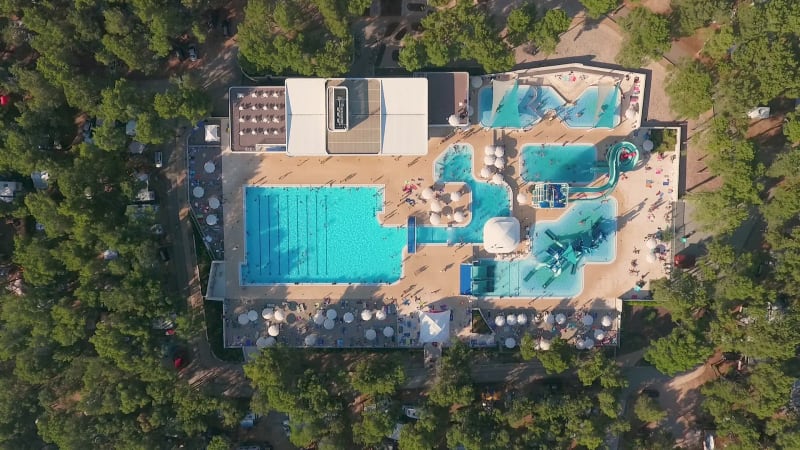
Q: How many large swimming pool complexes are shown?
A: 1